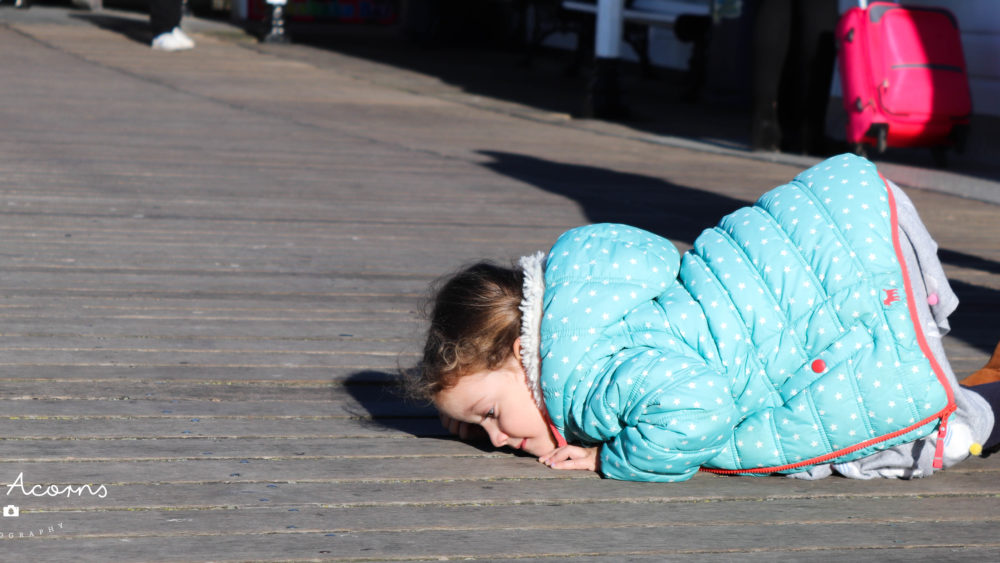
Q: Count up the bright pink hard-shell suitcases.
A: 1